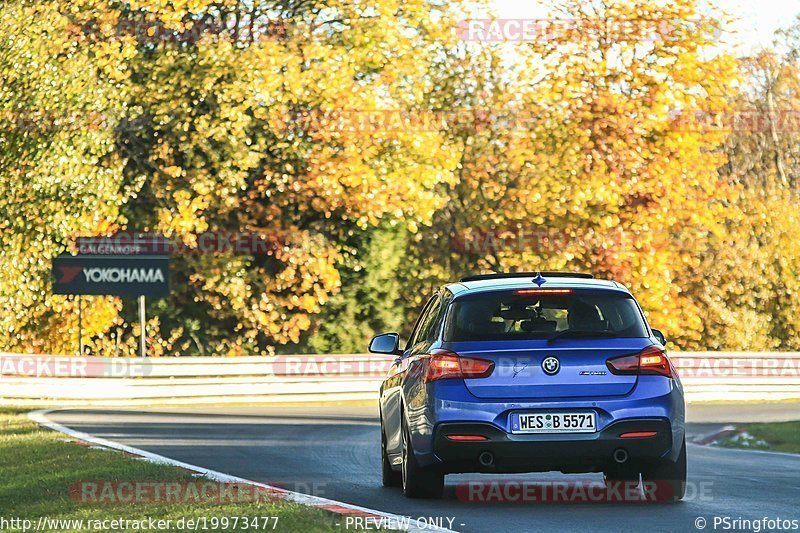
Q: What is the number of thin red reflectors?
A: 2